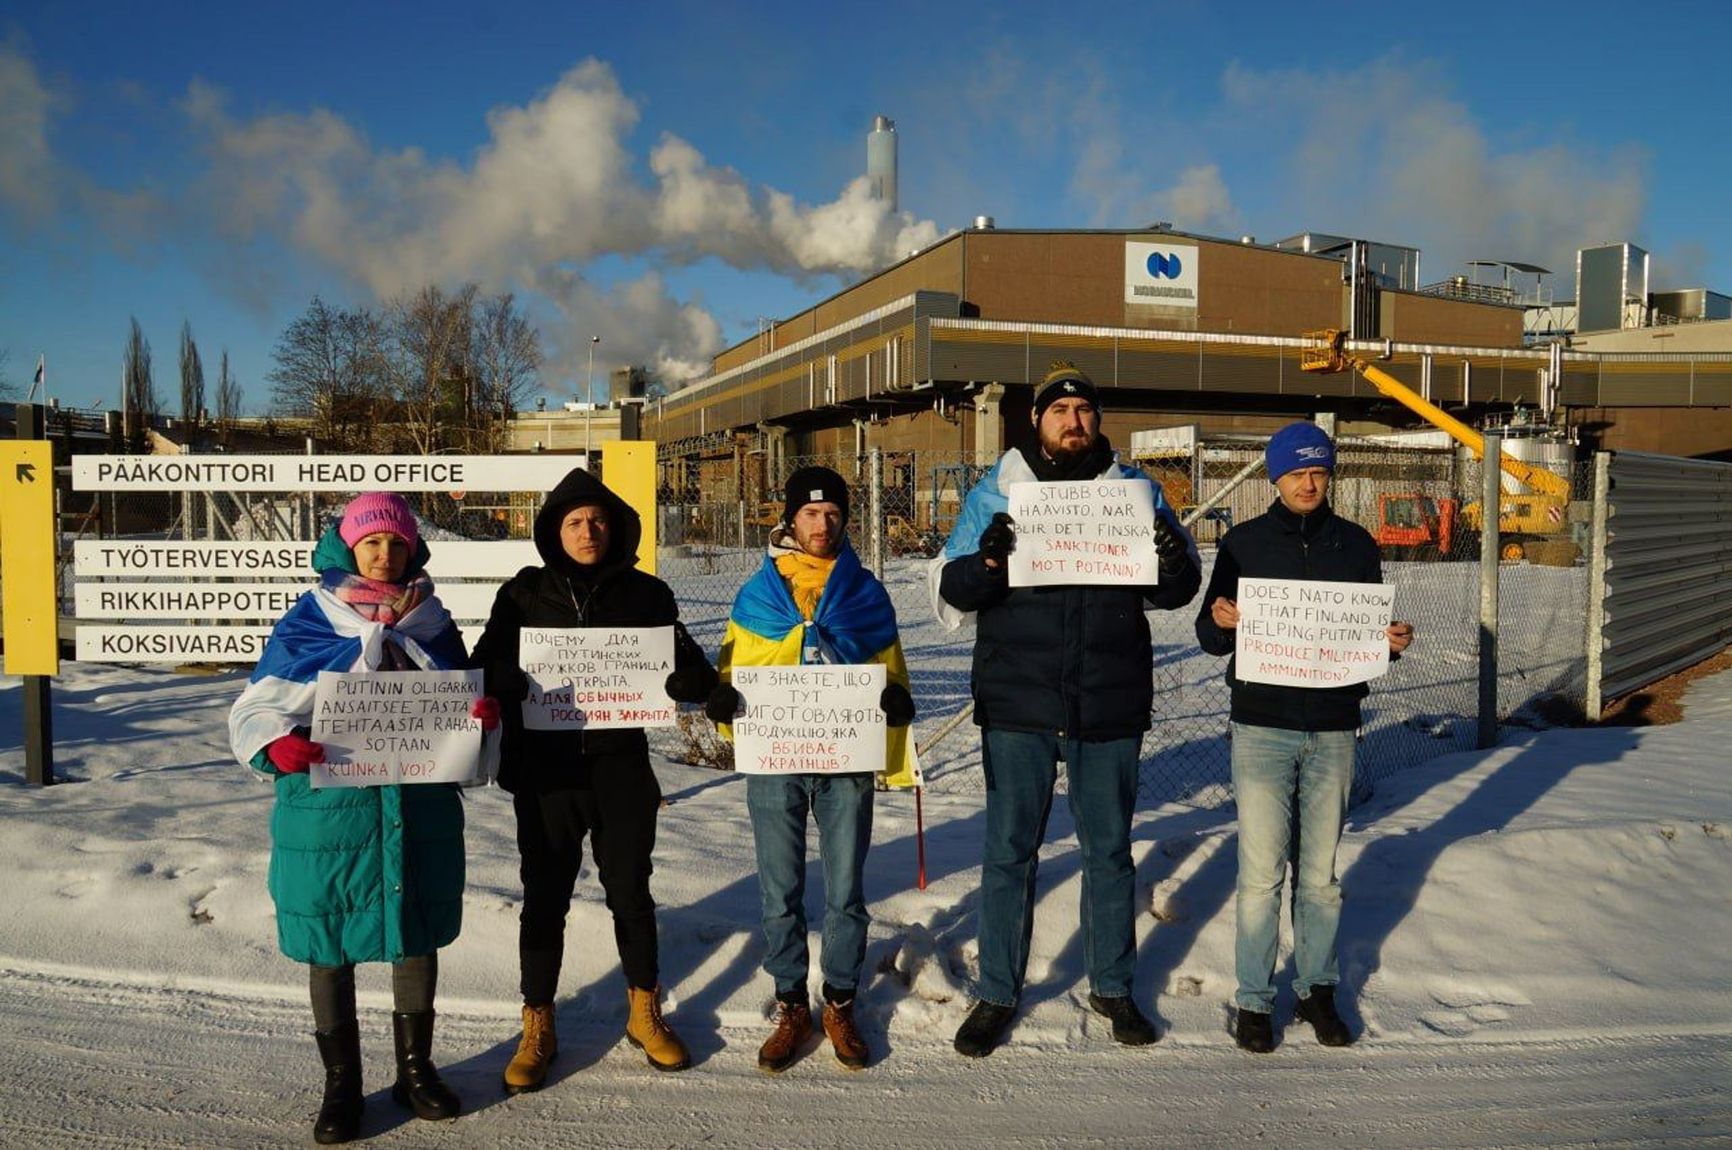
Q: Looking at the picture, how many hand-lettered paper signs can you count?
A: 5